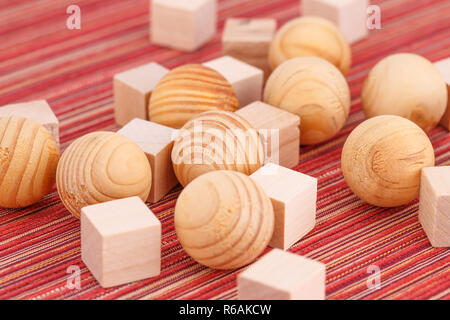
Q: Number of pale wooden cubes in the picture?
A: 13